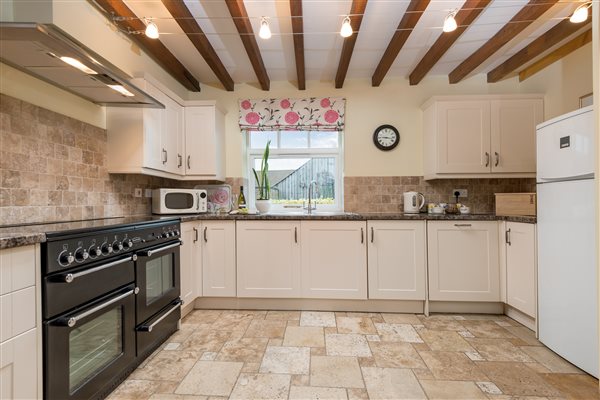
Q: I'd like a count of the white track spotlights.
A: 5